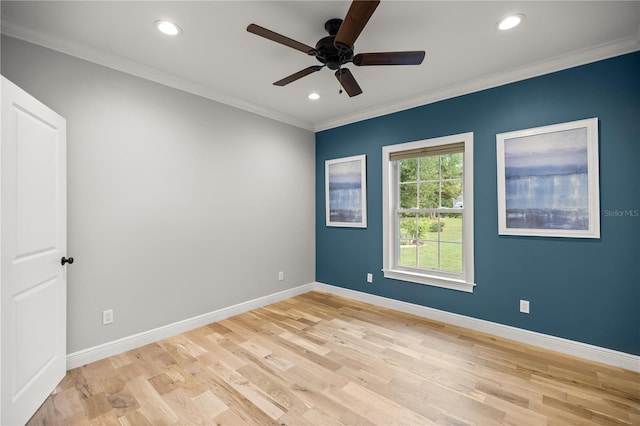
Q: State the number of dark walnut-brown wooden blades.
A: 5